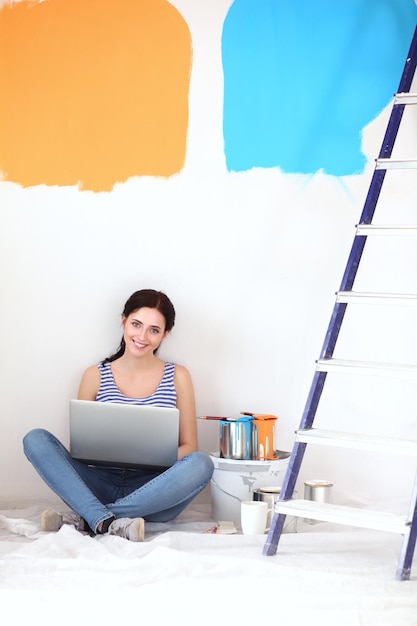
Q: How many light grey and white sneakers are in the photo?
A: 2